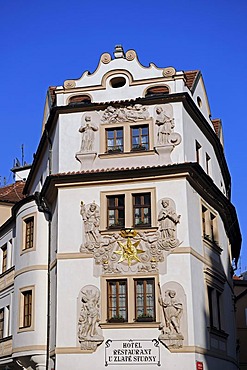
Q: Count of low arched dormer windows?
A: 2